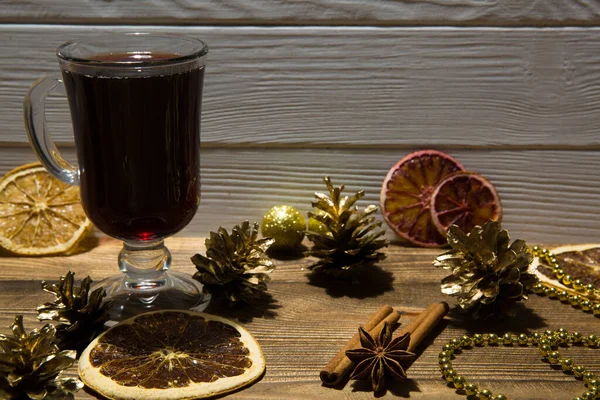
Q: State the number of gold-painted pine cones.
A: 5